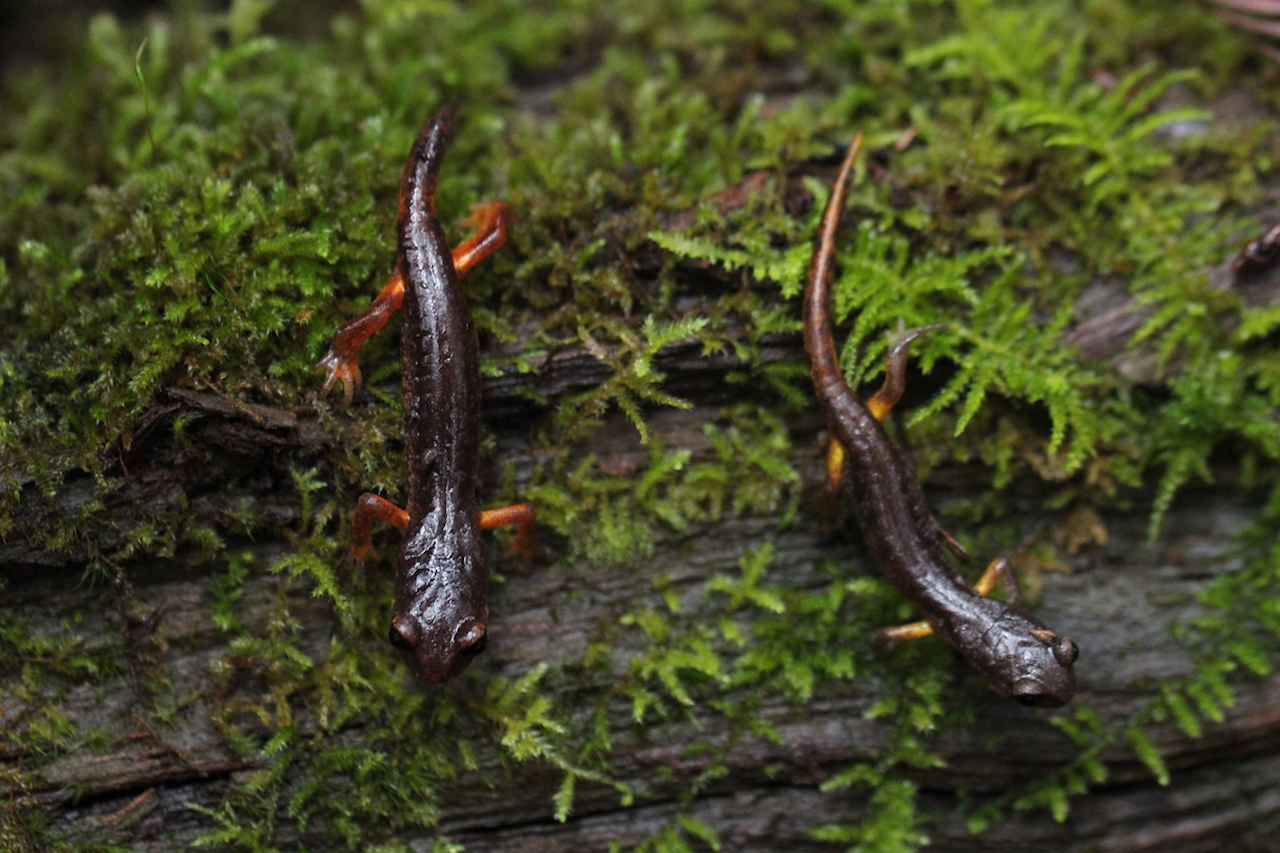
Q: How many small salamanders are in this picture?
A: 2